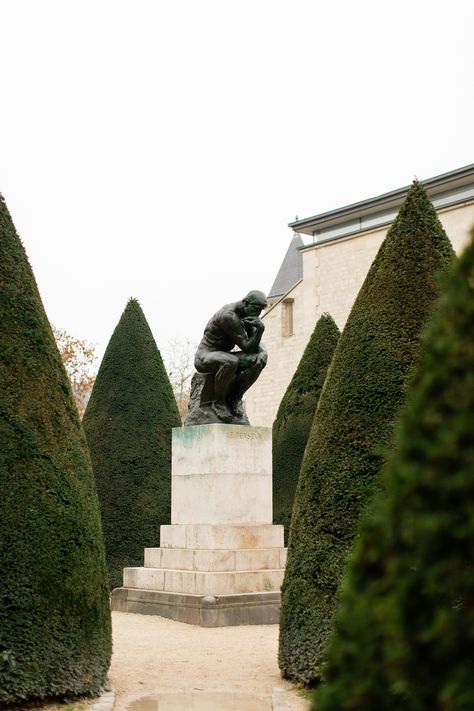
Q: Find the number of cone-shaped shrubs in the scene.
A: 5